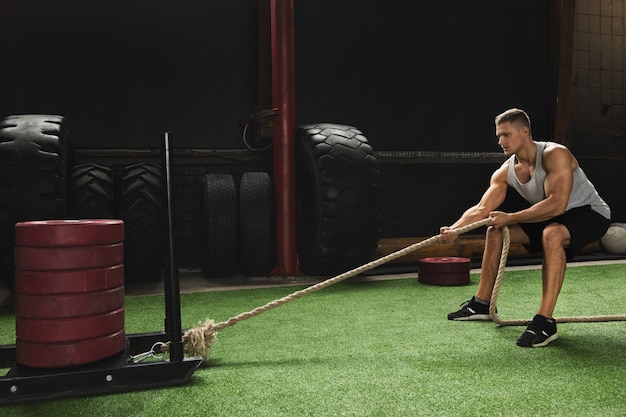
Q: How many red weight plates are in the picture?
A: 8